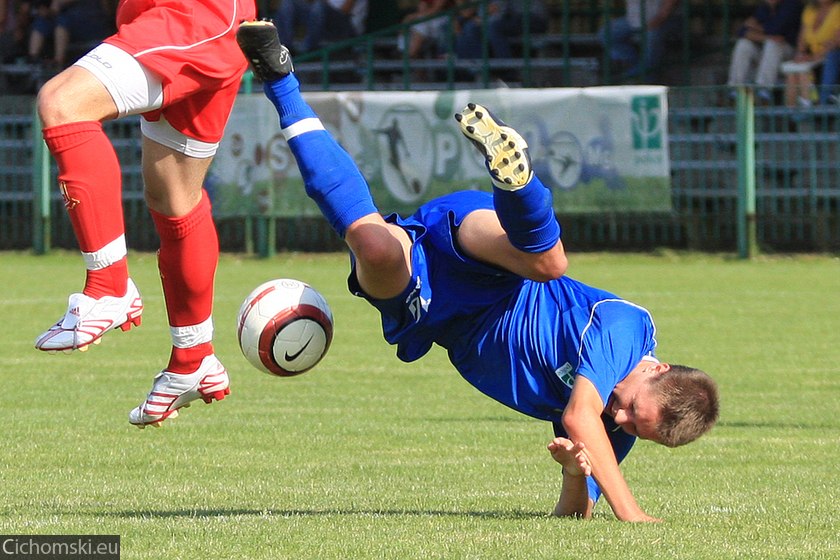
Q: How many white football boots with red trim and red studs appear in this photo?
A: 2